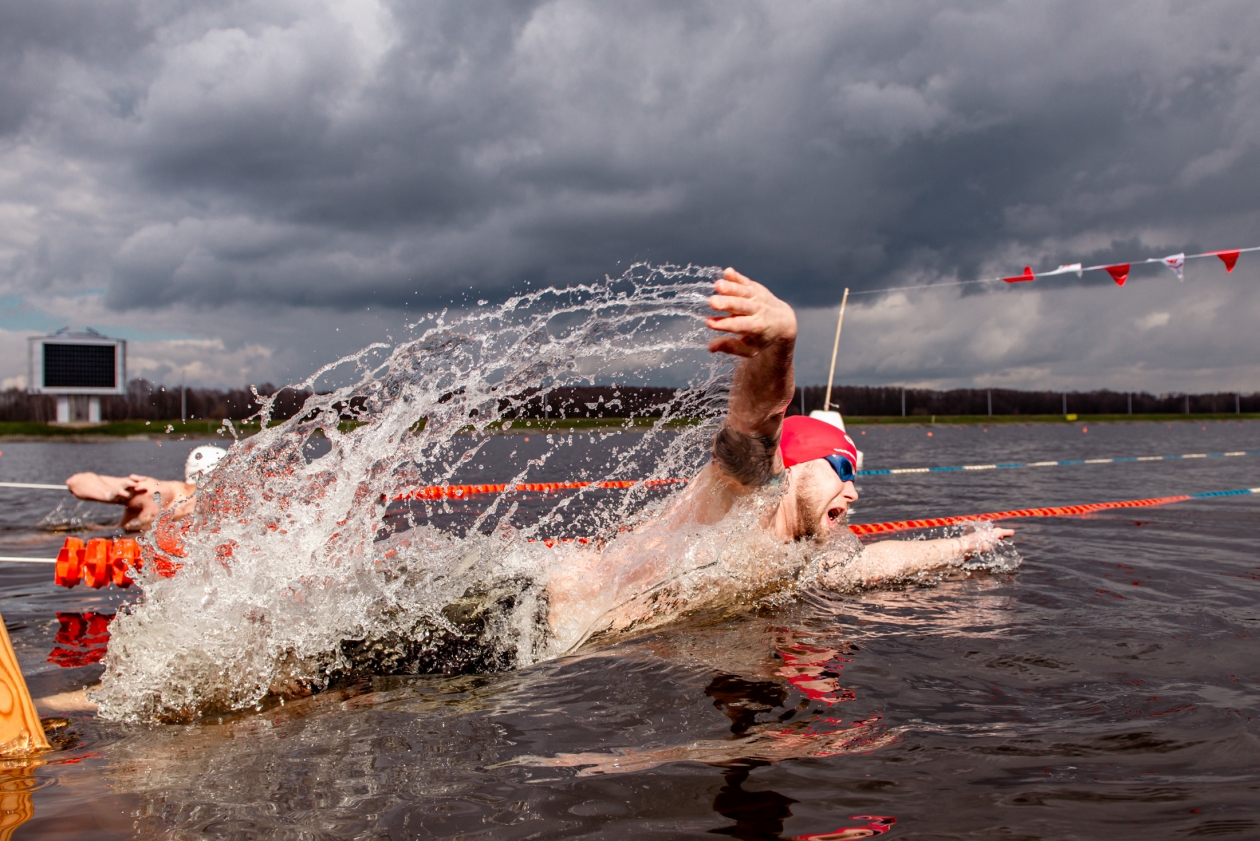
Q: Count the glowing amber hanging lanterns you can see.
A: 0